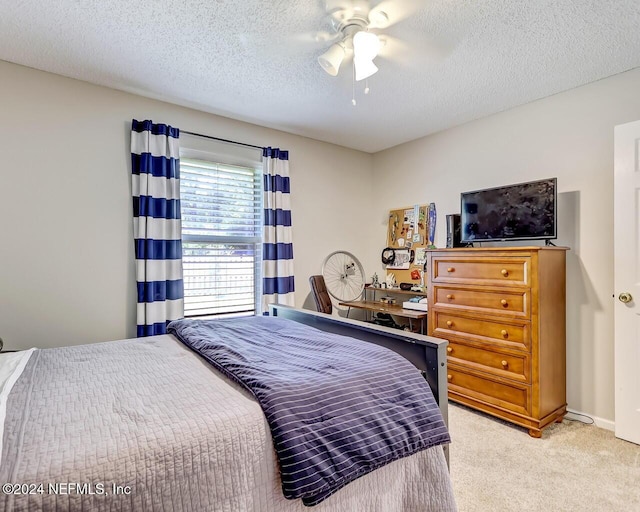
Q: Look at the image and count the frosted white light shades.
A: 3